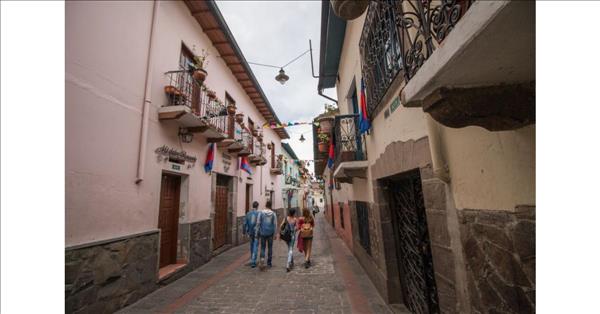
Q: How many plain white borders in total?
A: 2